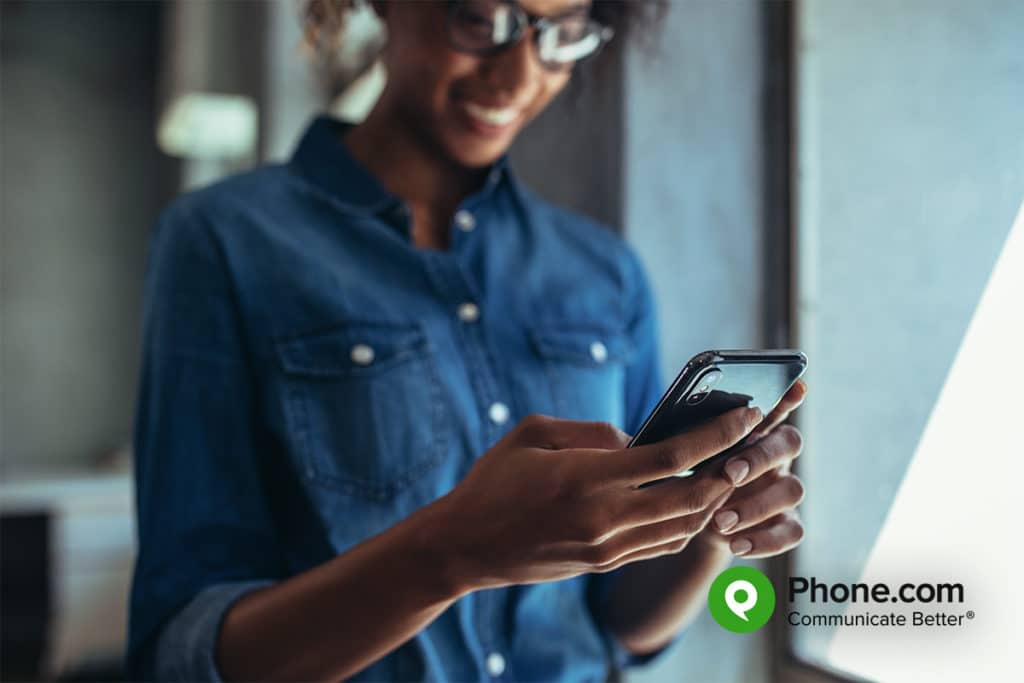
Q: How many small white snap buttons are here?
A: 6